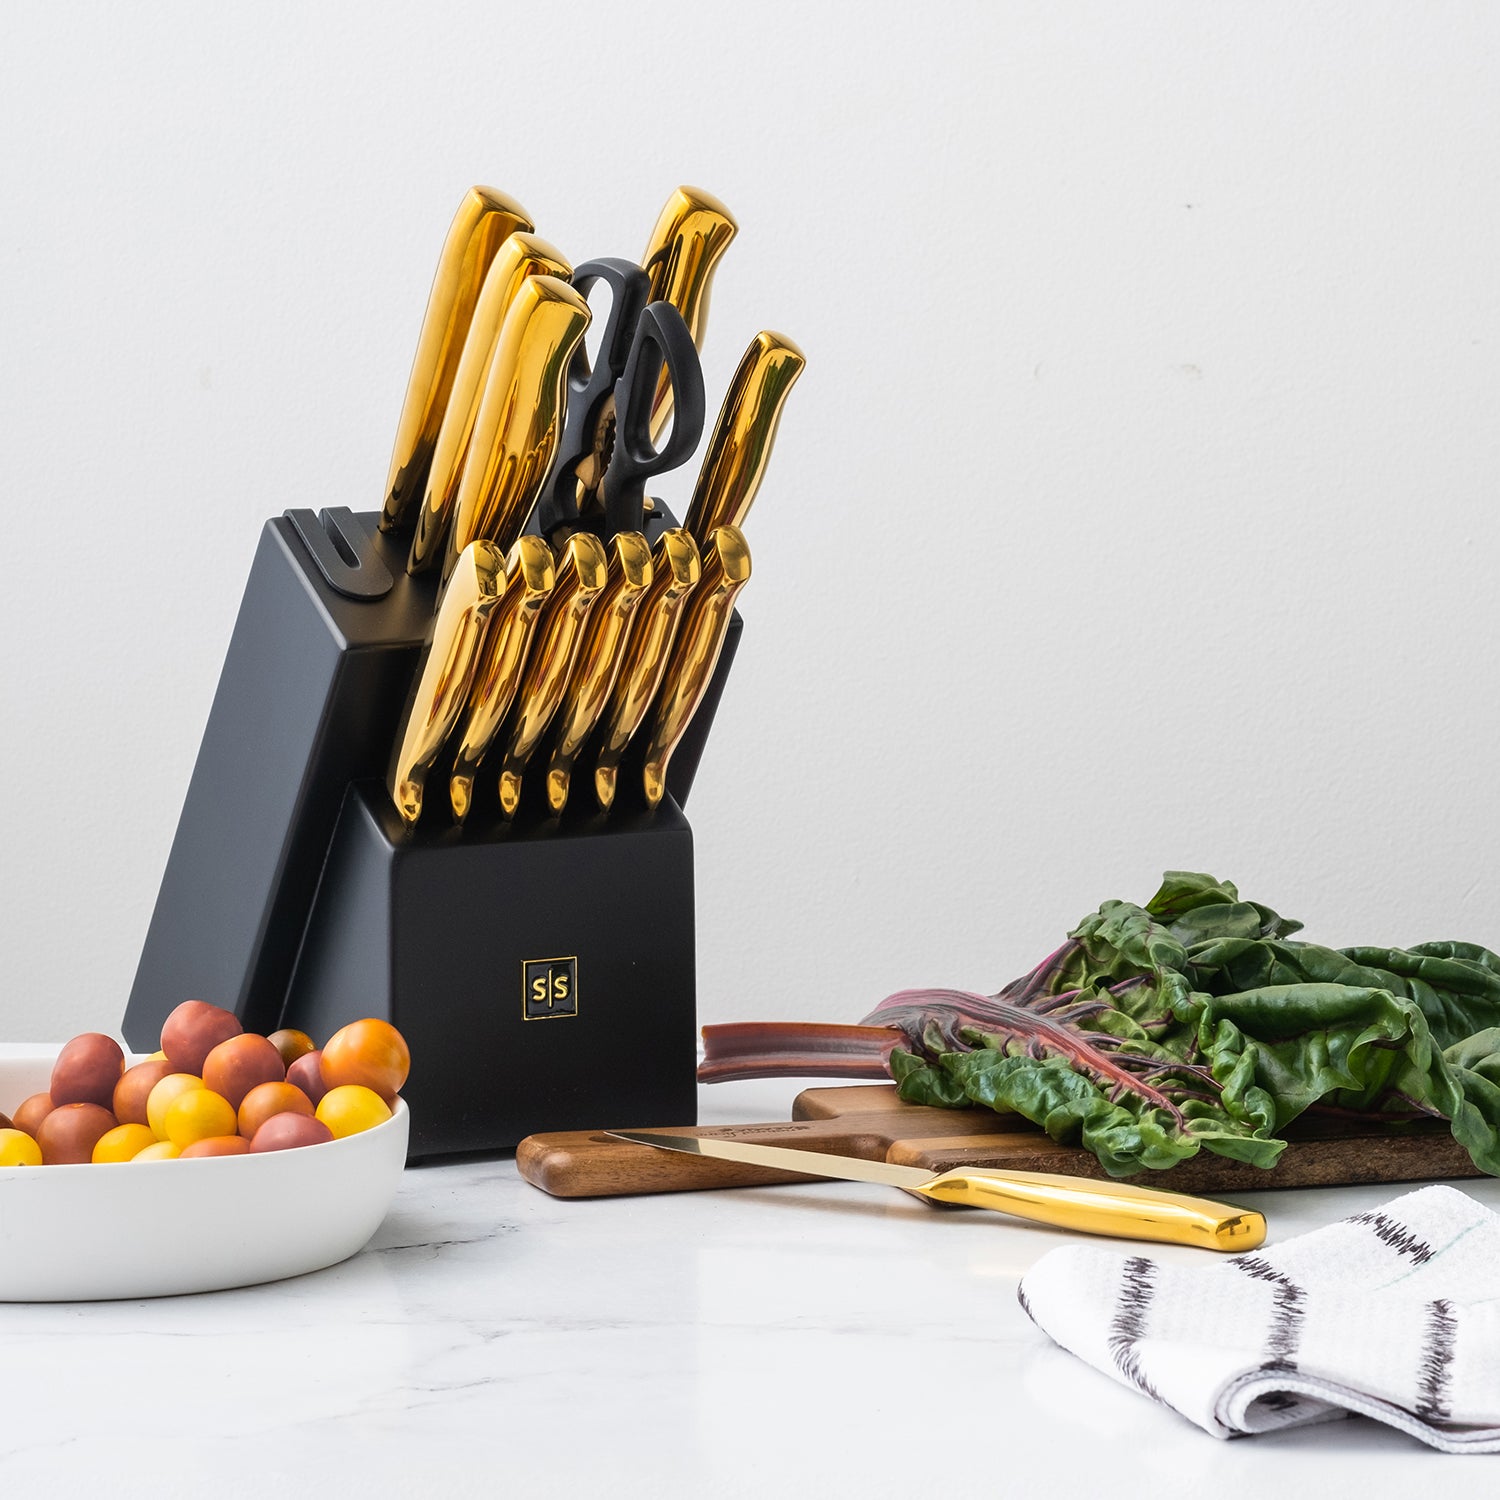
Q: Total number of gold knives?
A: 12